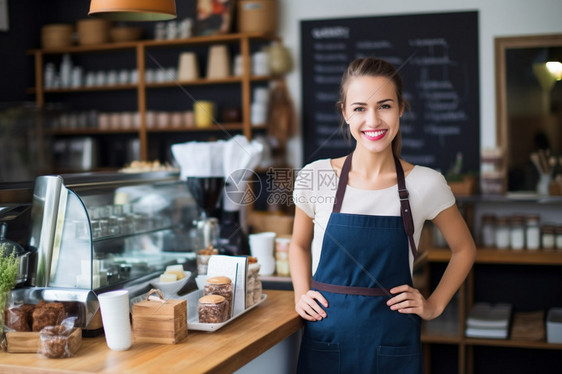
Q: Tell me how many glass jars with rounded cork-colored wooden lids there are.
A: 2